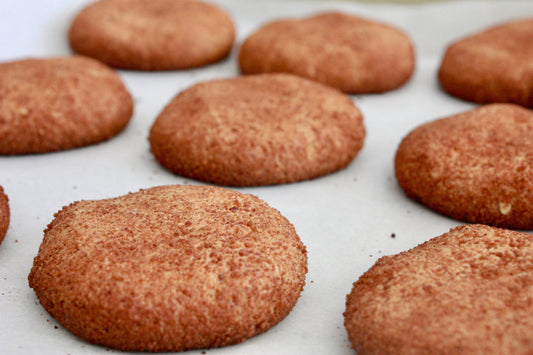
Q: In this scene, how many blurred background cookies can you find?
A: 3